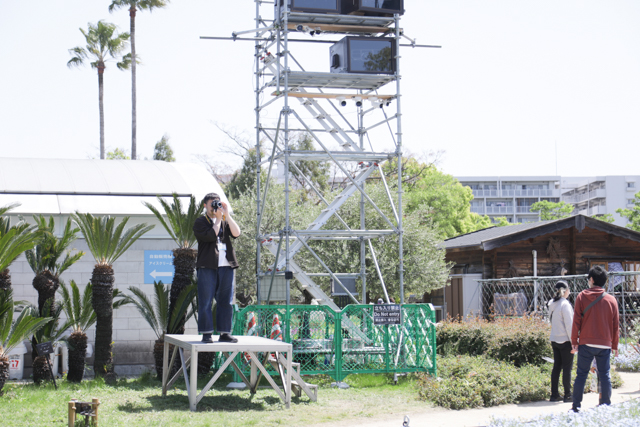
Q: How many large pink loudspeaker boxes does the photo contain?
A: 0